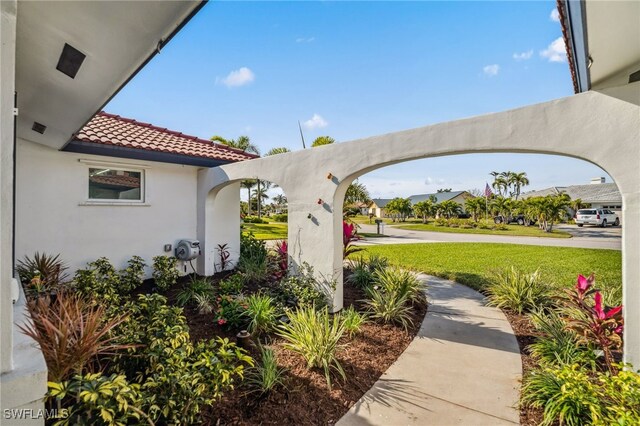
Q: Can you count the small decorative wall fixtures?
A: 3